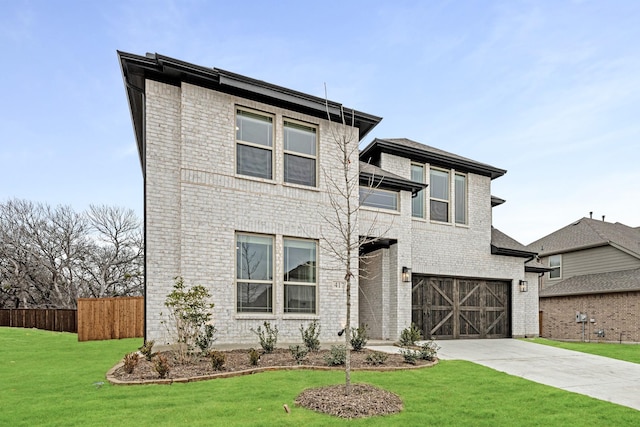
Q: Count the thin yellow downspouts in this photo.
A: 0